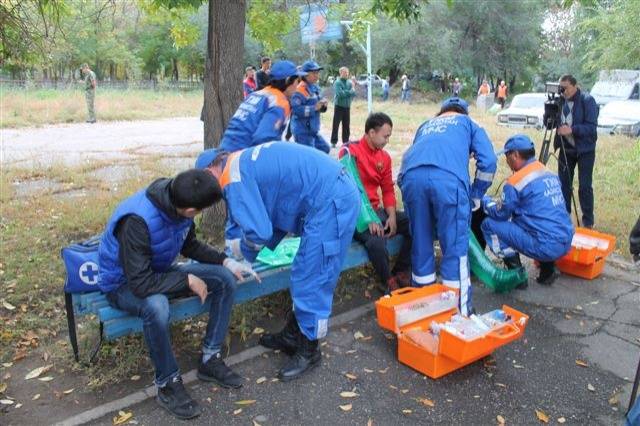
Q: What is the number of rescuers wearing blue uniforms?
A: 5